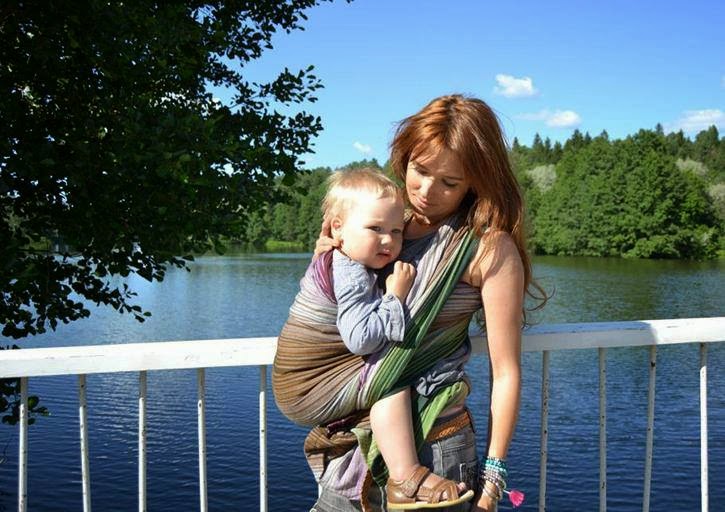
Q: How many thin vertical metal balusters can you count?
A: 9